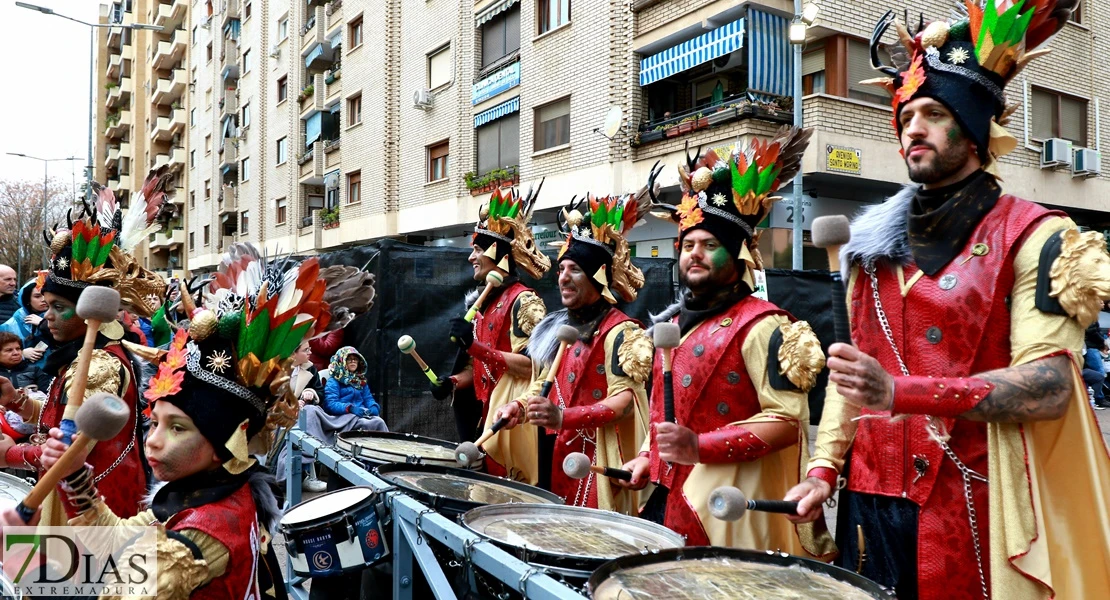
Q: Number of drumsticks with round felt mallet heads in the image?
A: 10